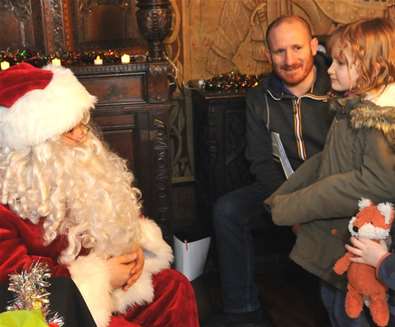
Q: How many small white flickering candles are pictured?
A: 4